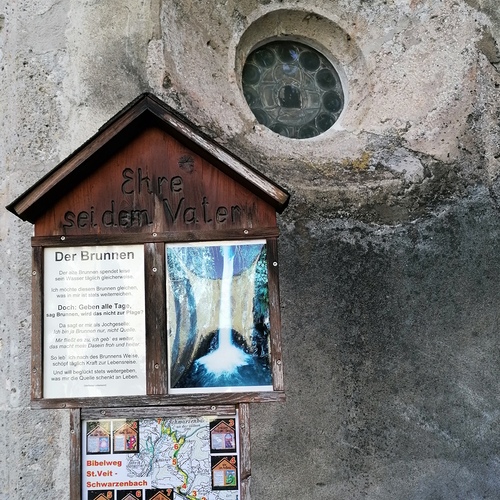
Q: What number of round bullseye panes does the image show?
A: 11